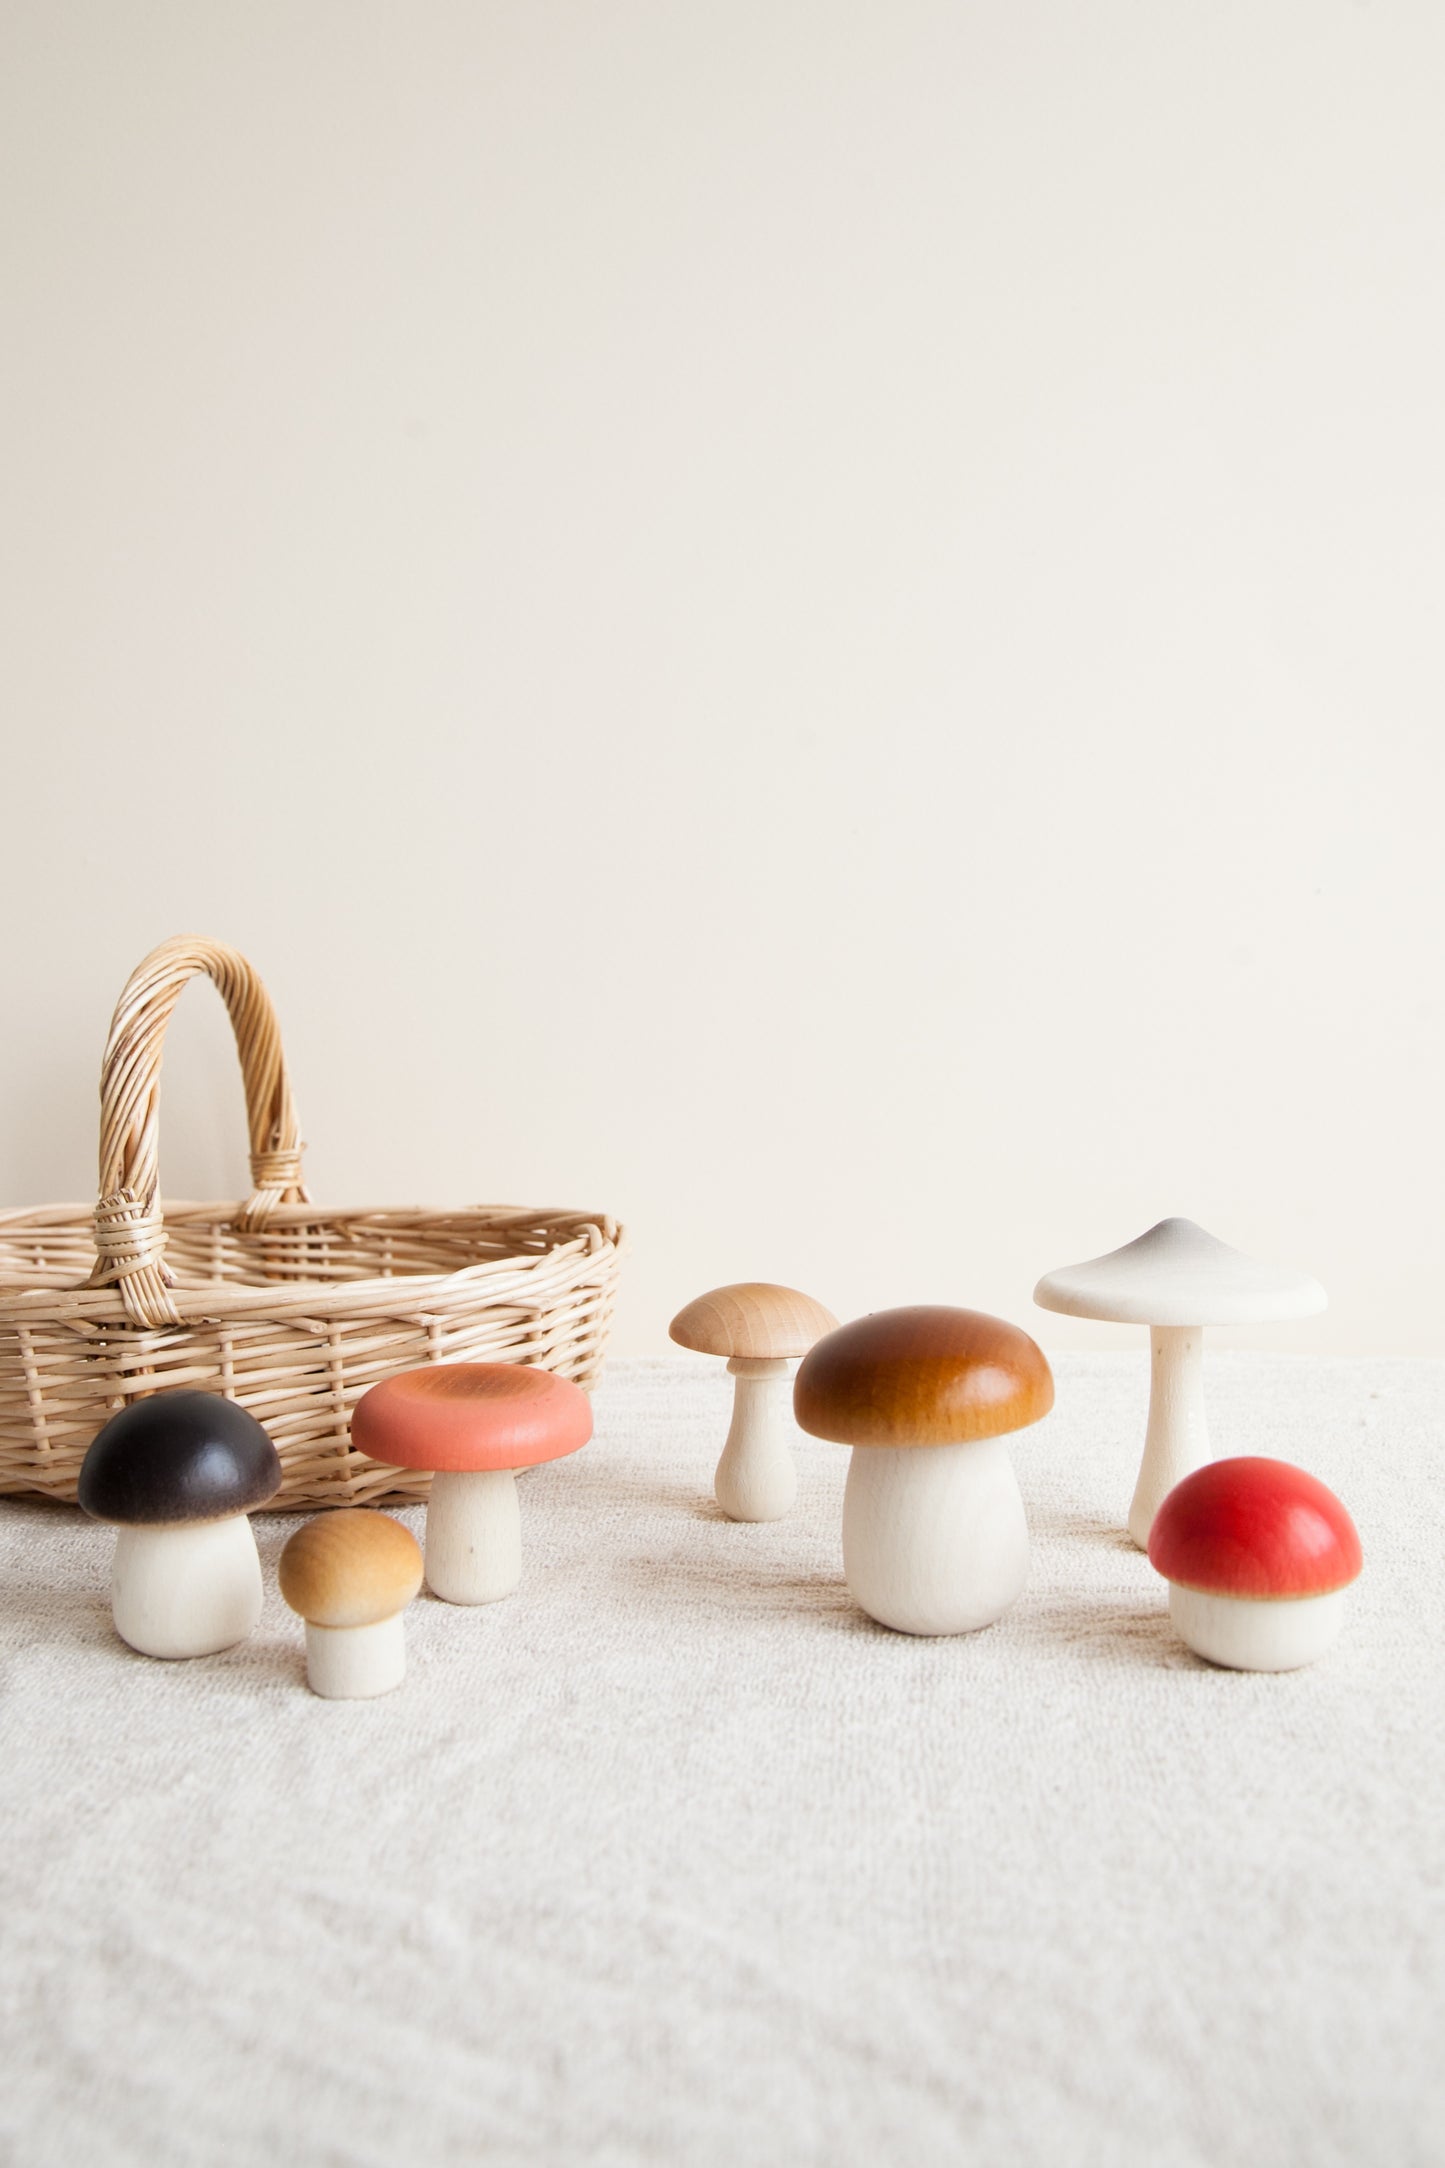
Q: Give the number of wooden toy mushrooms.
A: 7